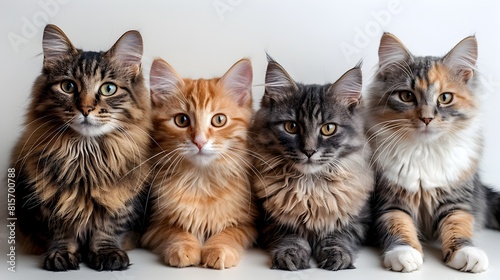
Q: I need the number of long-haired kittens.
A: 4